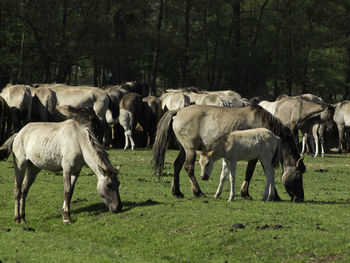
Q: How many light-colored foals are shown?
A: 1